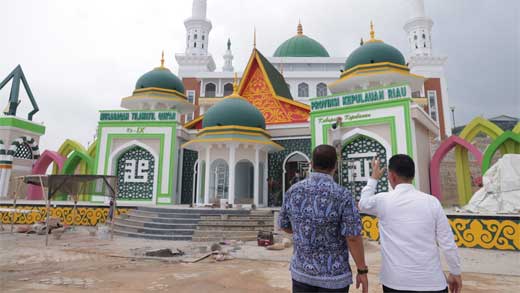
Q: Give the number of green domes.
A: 4